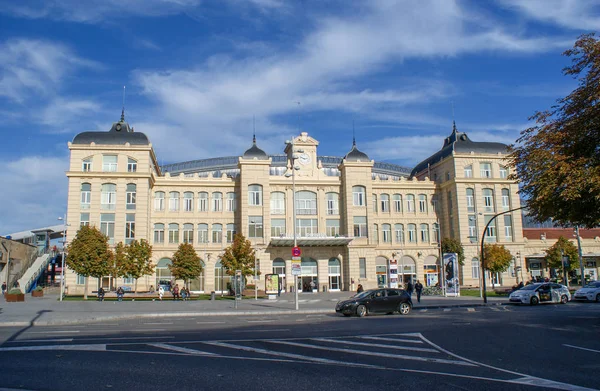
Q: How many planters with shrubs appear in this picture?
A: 2